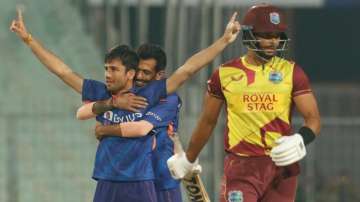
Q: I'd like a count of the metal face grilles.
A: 1